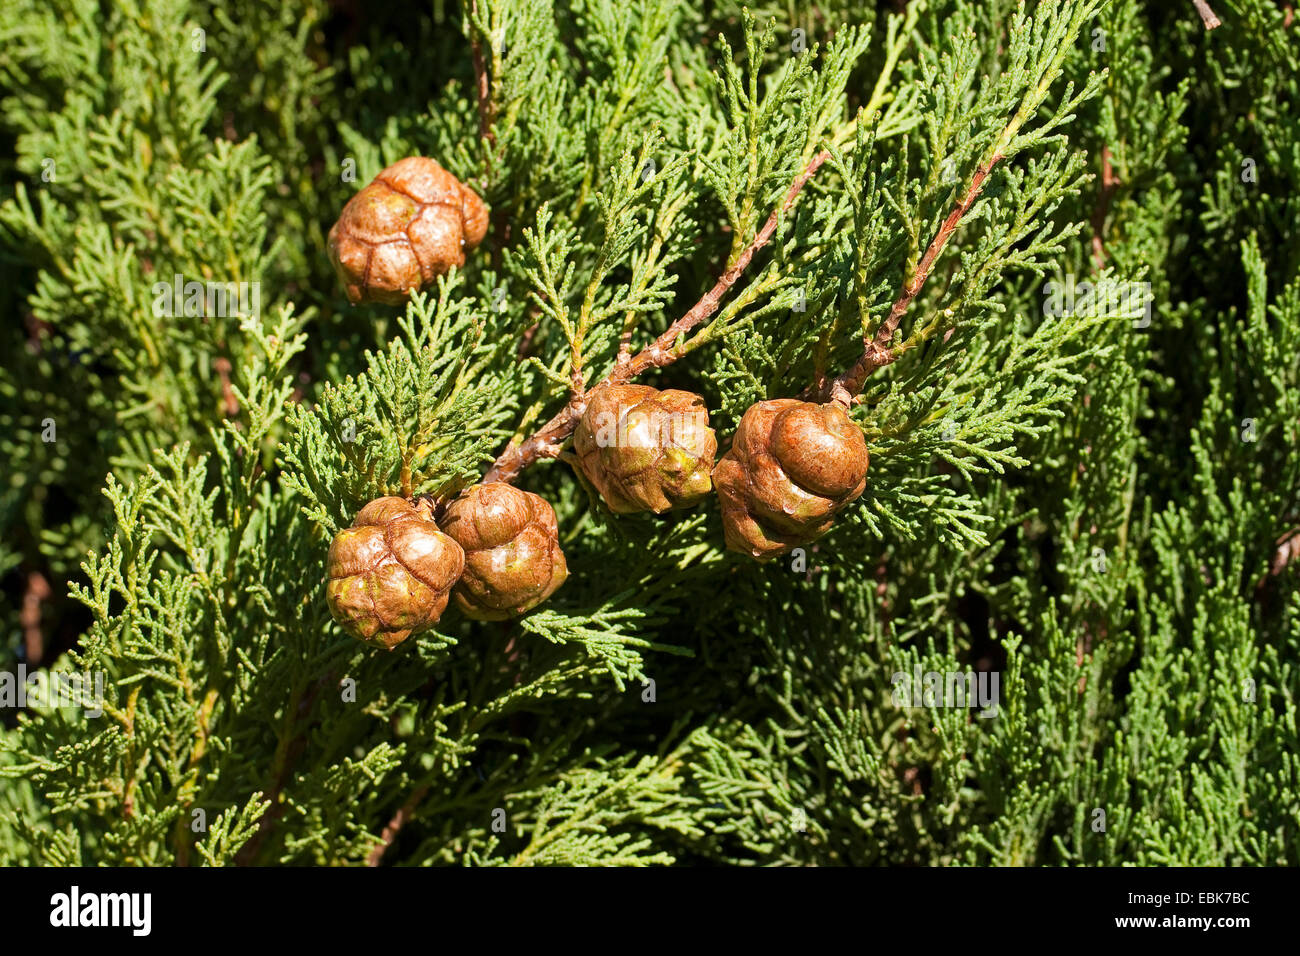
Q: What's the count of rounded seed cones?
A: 5